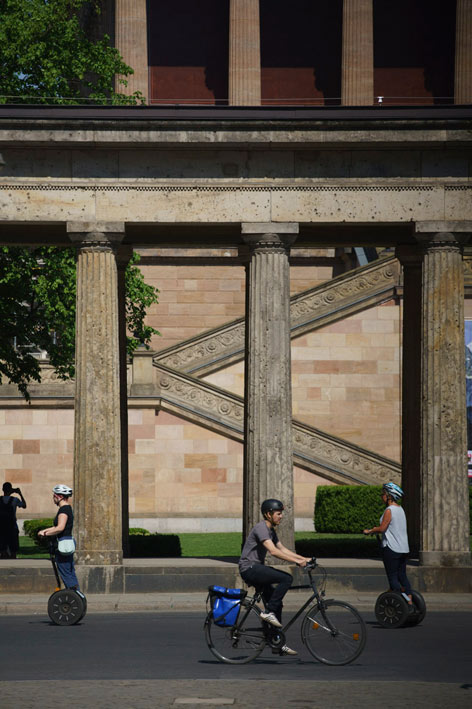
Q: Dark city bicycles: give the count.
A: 1